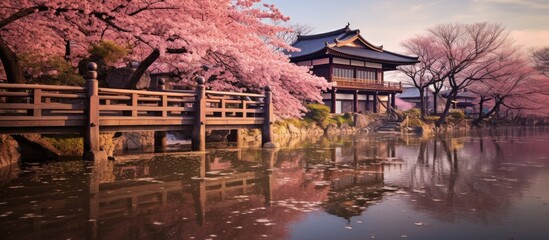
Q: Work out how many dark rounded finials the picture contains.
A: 4